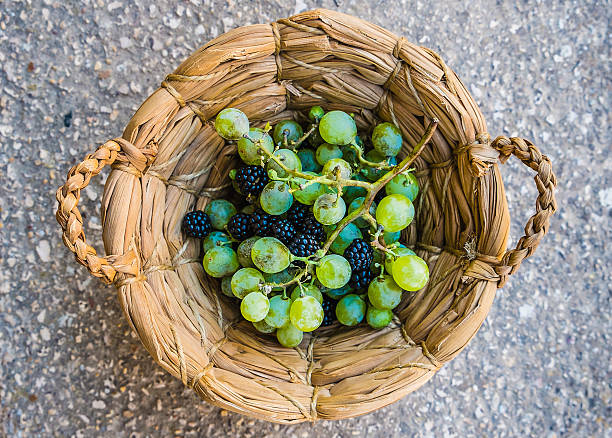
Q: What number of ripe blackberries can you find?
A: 11